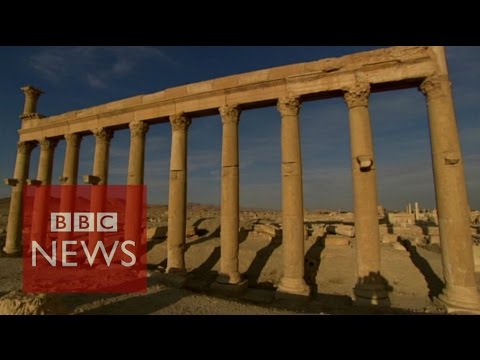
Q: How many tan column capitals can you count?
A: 11